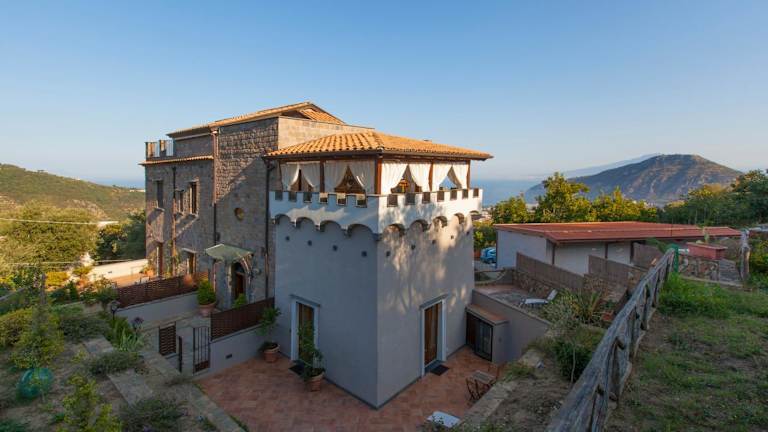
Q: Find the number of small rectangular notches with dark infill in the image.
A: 13